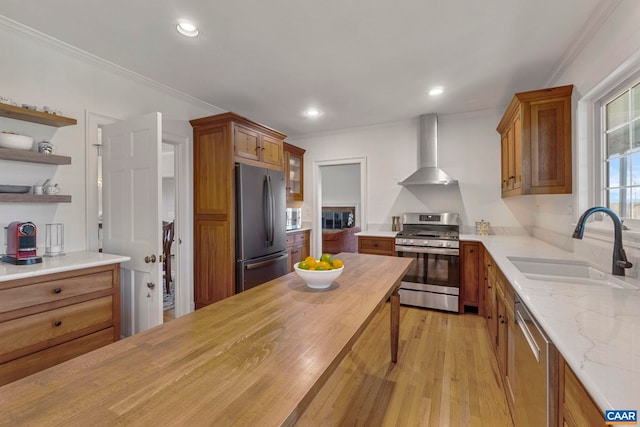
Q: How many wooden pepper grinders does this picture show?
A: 2